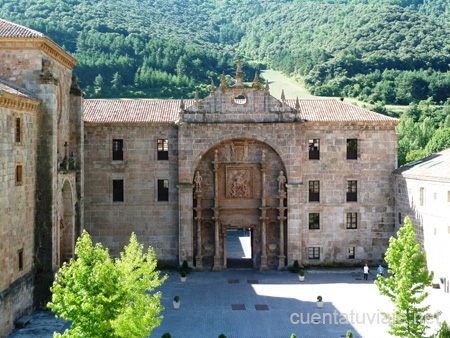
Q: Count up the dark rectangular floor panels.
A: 4